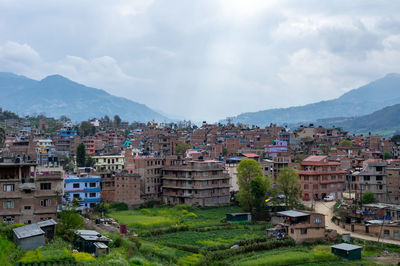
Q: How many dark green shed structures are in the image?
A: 3